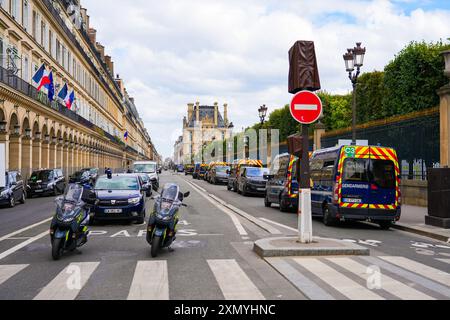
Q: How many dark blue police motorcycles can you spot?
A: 2